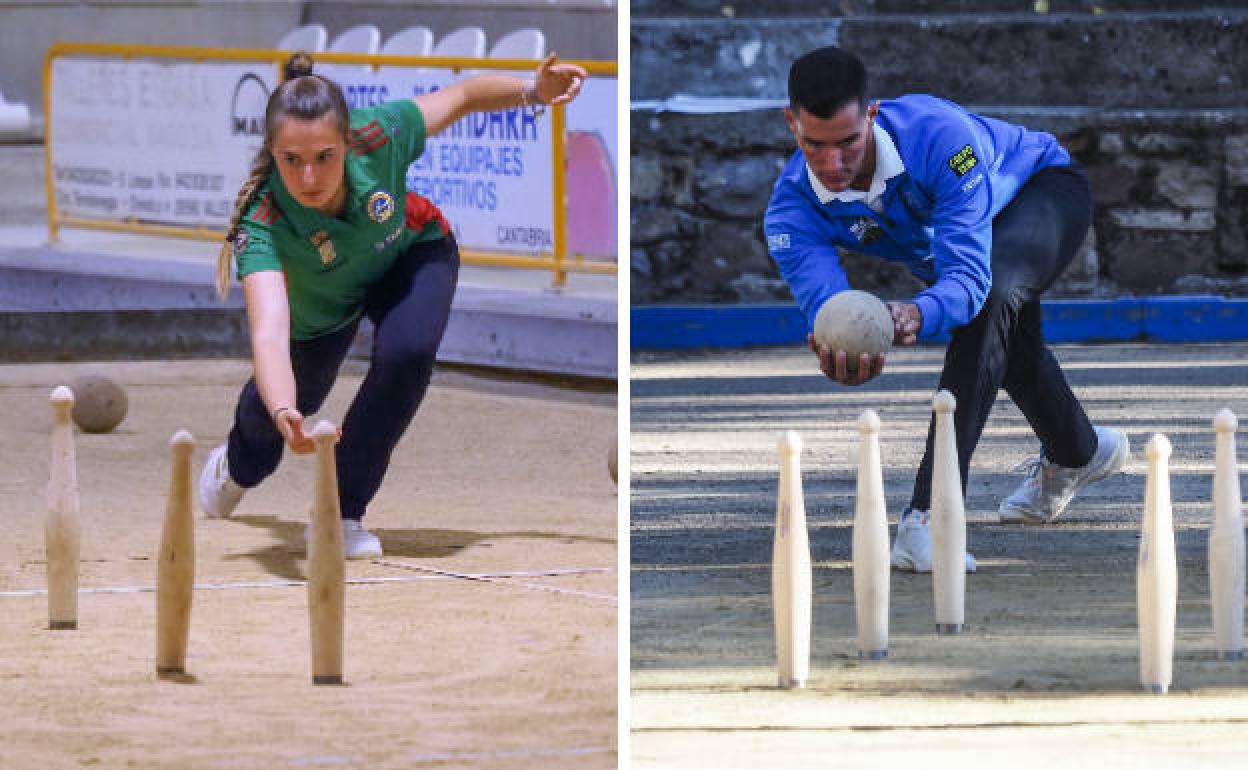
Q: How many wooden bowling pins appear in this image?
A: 8